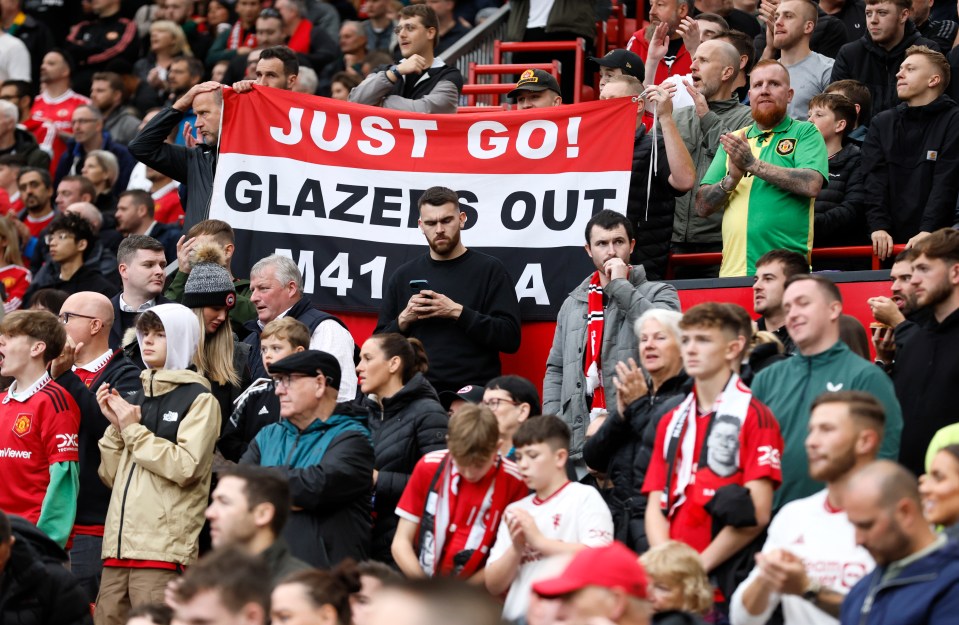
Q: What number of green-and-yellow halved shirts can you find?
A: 1